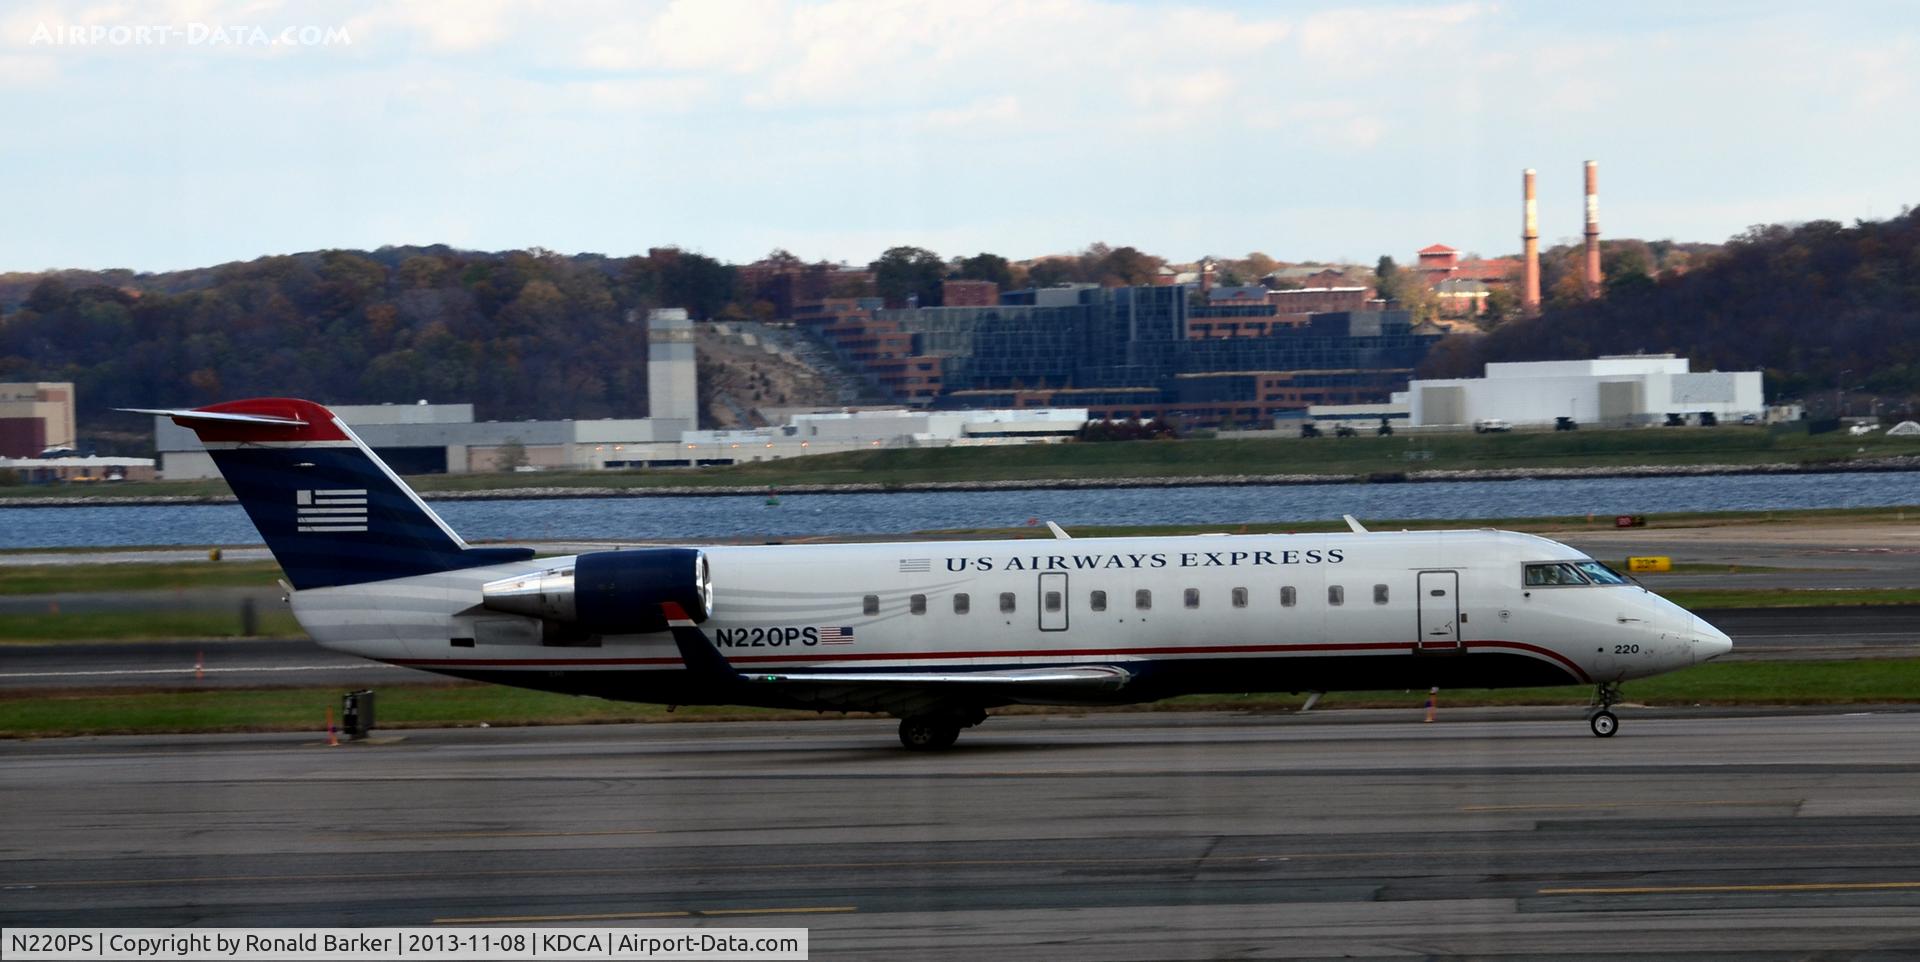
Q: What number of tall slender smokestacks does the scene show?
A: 2